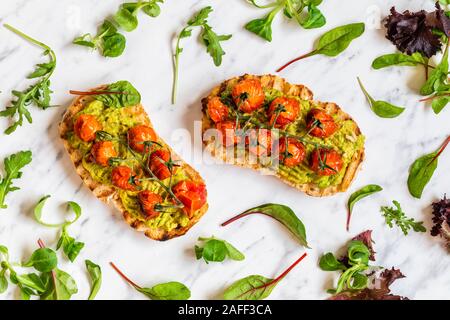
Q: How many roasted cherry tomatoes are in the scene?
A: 15